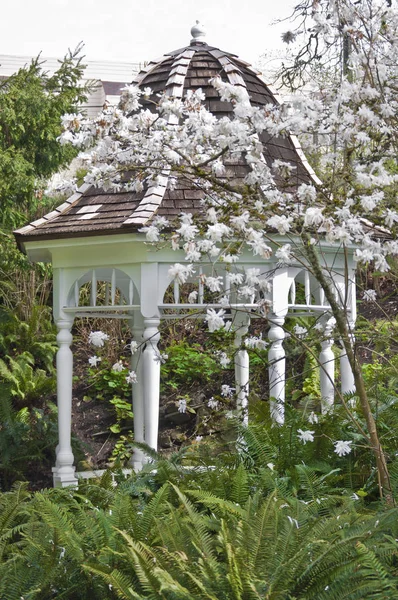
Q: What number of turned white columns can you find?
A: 7